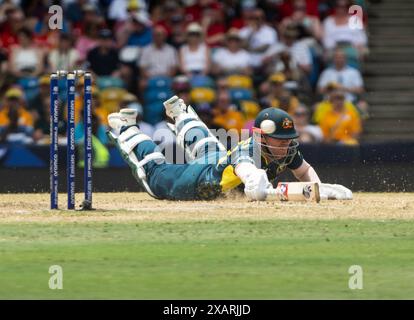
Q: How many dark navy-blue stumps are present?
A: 3